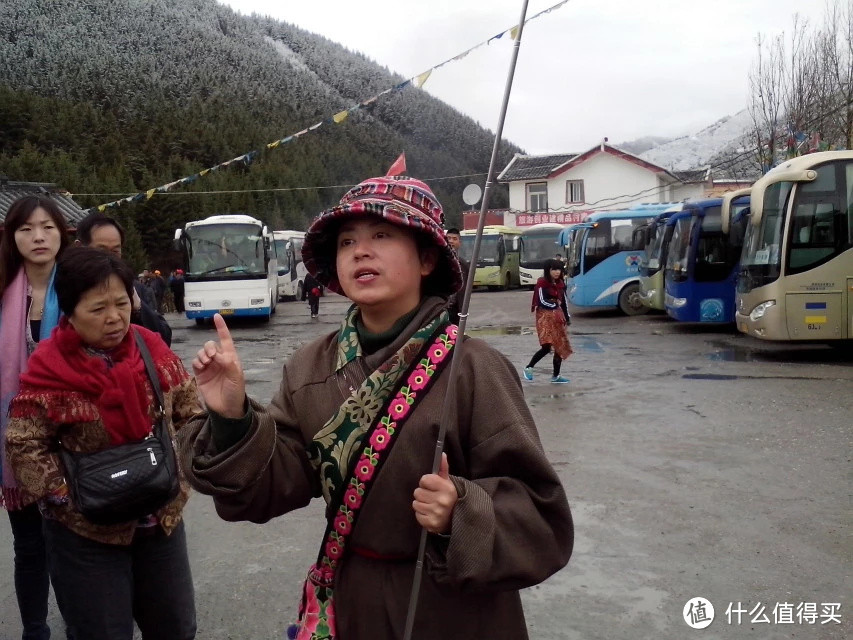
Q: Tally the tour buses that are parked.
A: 8